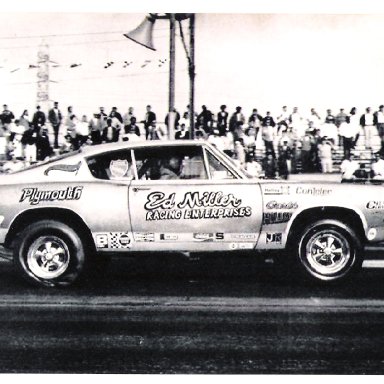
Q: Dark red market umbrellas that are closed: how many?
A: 0